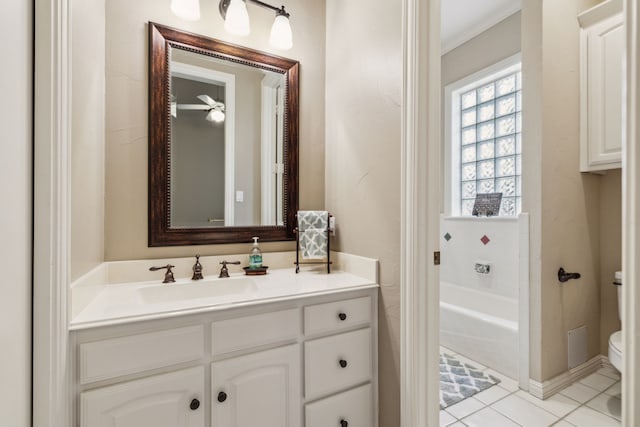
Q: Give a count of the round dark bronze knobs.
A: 5